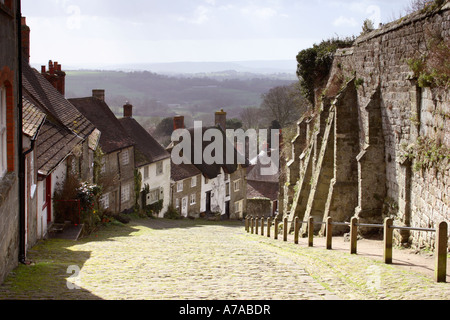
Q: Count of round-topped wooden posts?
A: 14